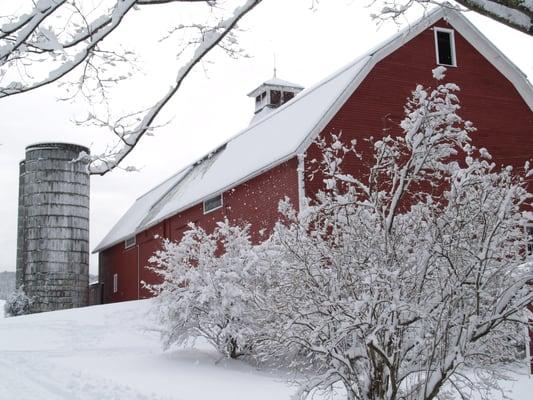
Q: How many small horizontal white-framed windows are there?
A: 2